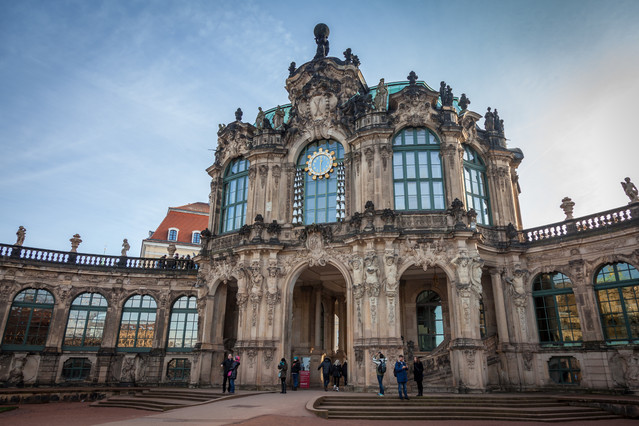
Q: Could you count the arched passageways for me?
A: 3